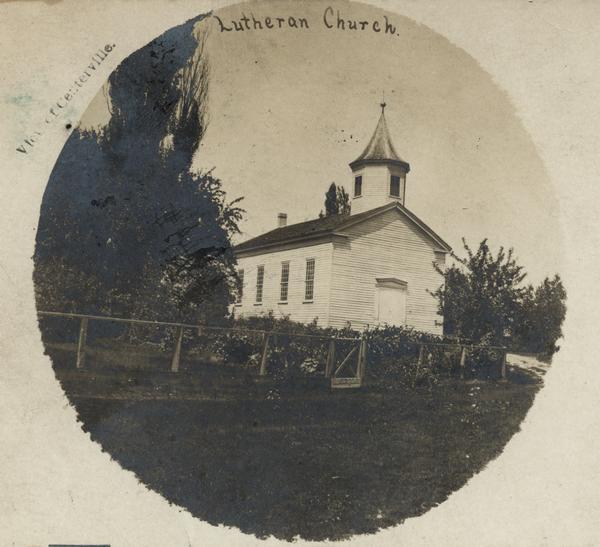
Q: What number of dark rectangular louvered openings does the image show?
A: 2